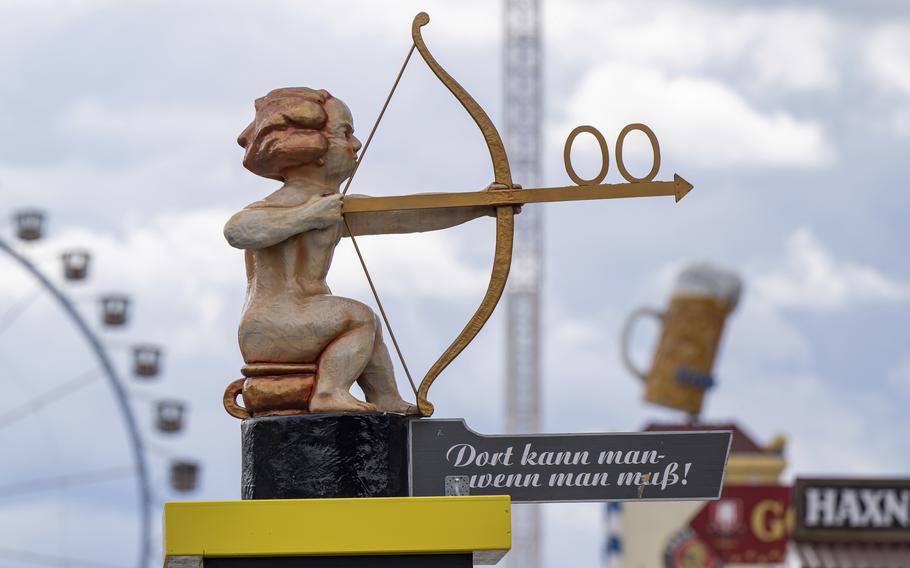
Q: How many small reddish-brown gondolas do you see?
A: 6